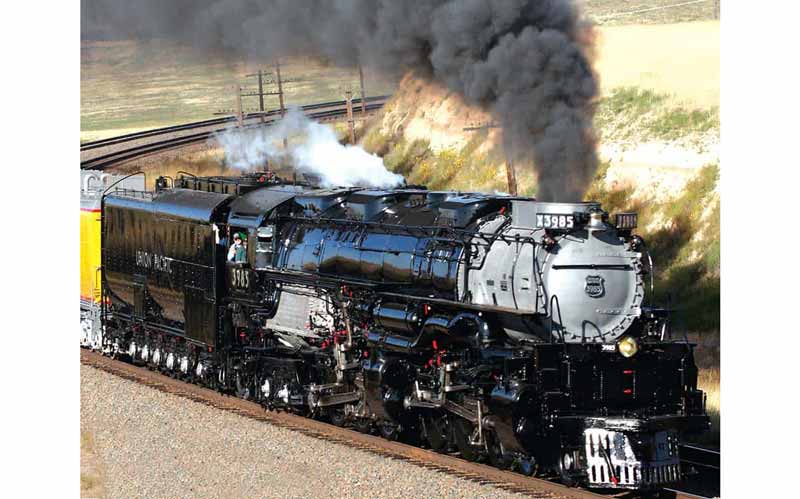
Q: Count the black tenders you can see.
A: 1